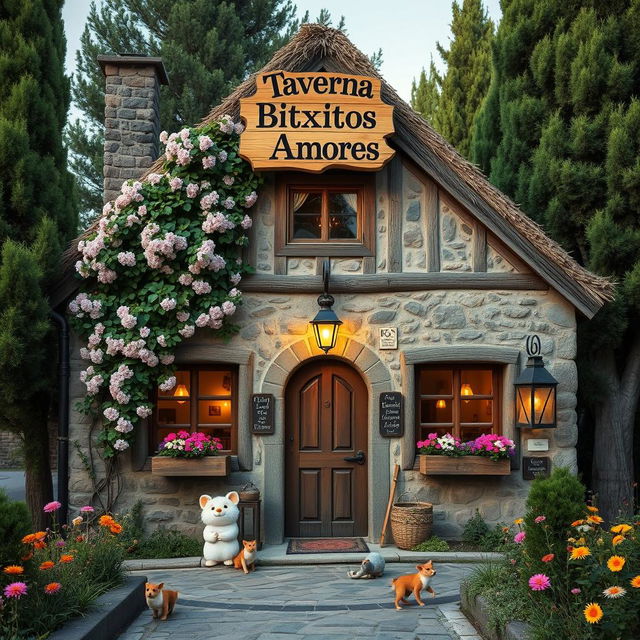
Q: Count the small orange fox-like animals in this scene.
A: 3